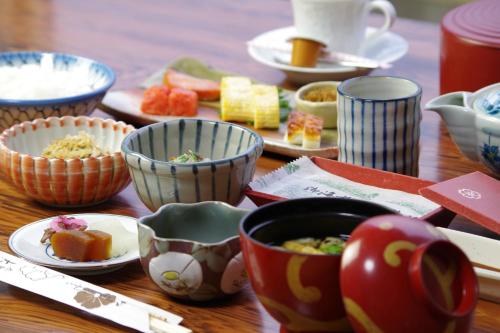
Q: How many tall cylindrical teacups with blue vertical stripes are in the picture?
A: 1